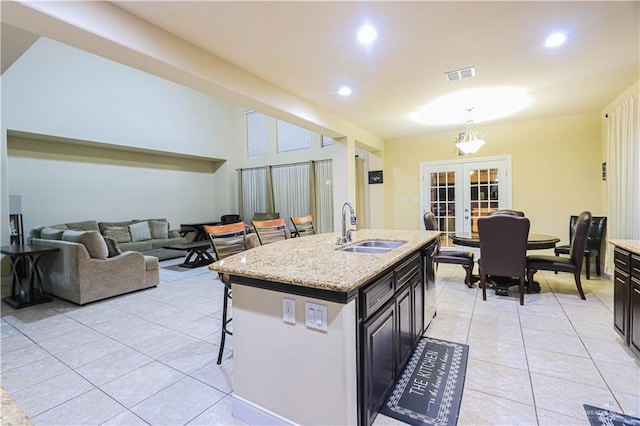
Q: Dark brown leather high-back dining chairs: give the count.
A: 4